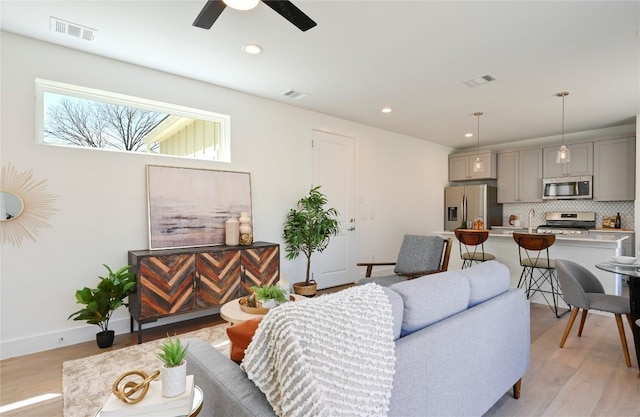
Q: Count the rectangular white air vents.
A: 3